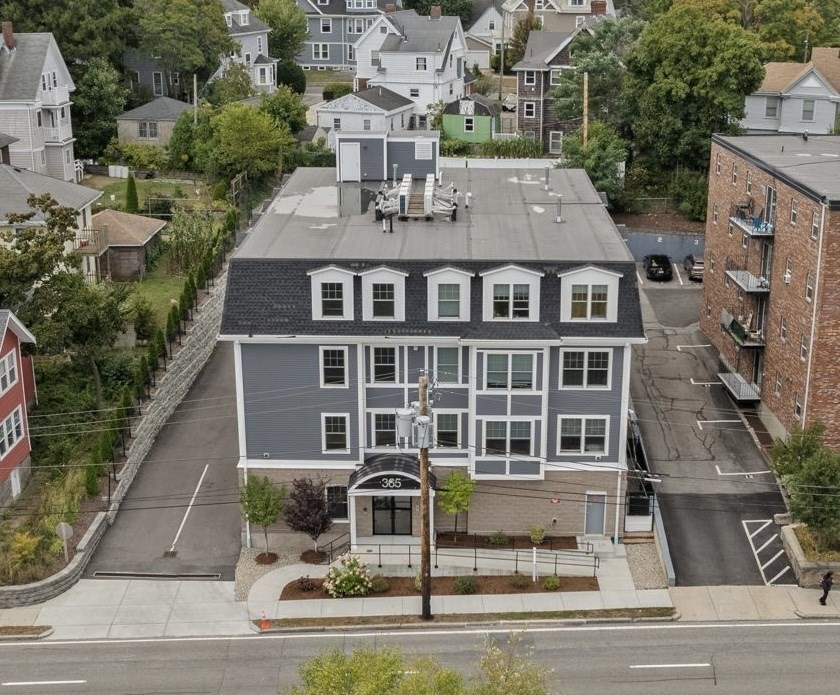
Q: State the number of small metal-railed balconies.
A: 4